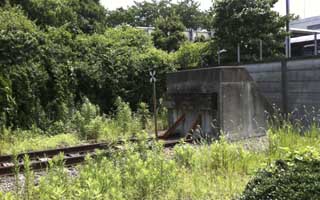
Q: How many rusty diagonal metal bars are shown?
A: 2